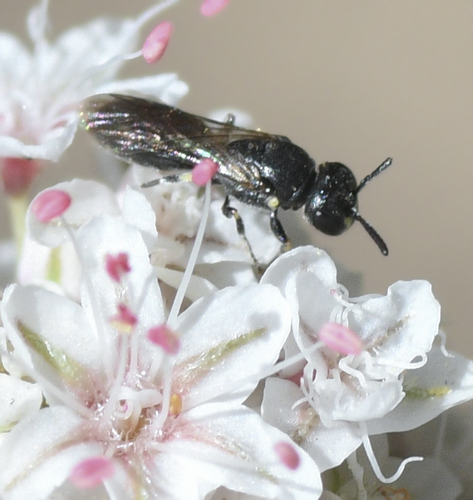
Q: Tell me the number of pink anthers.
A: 10